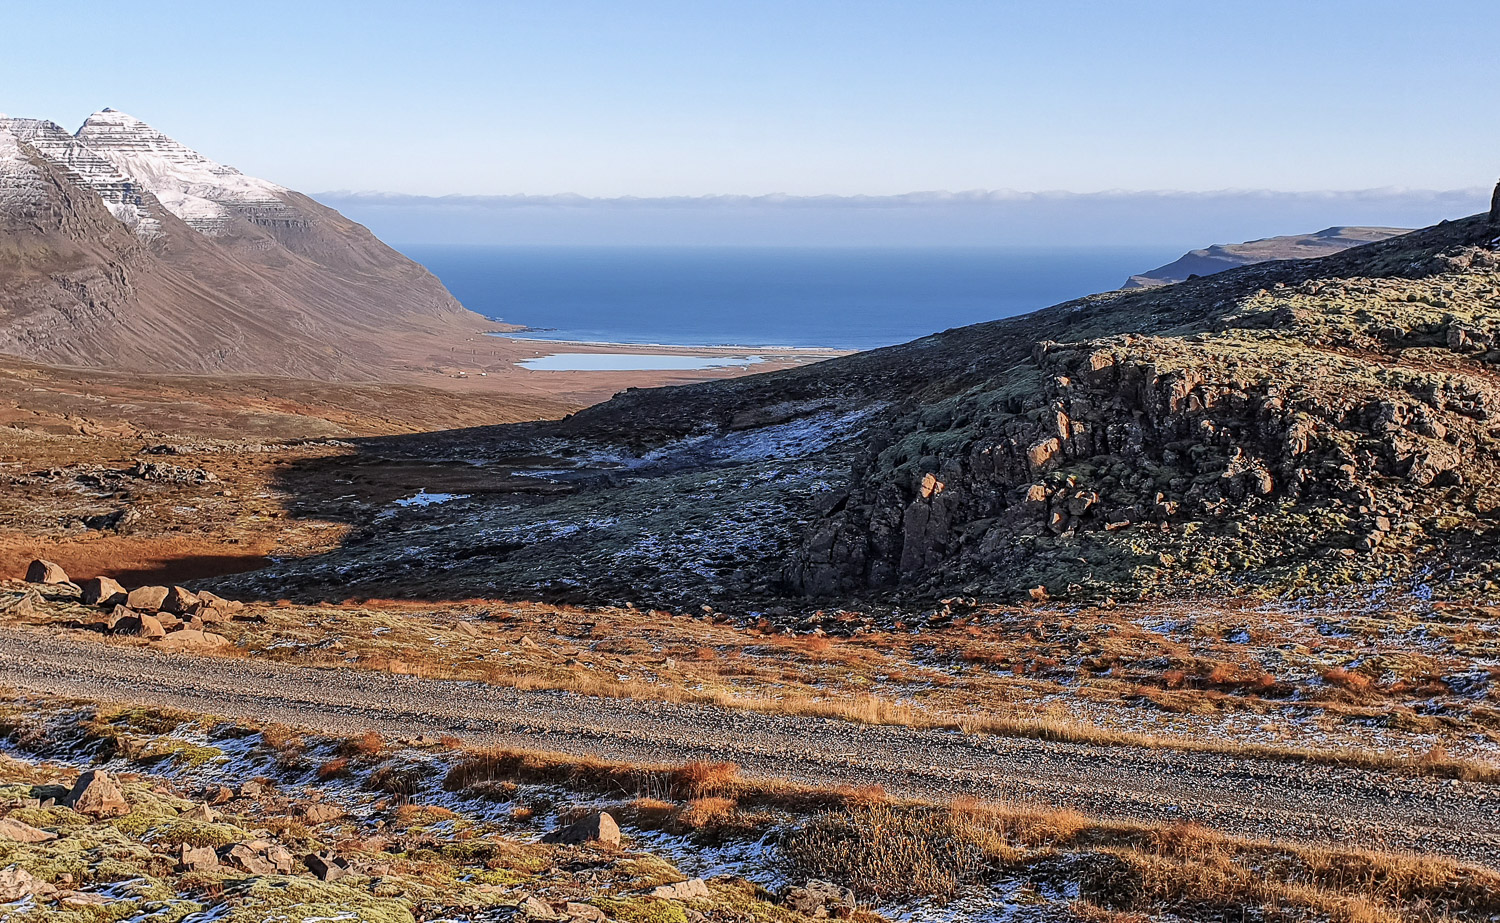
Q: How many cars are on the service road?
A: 0